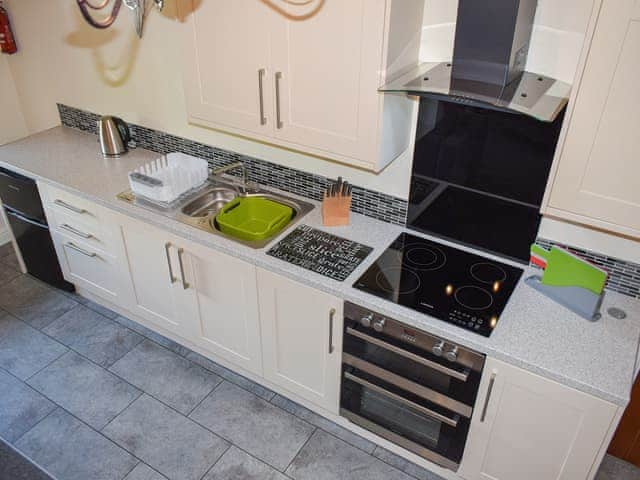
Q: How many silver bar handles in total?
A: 11